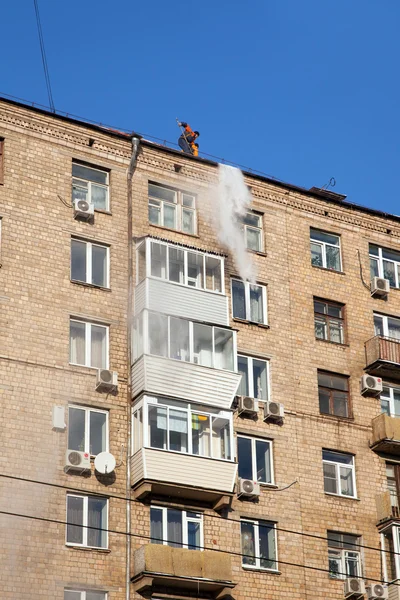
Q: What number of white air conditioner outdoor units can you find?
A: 10